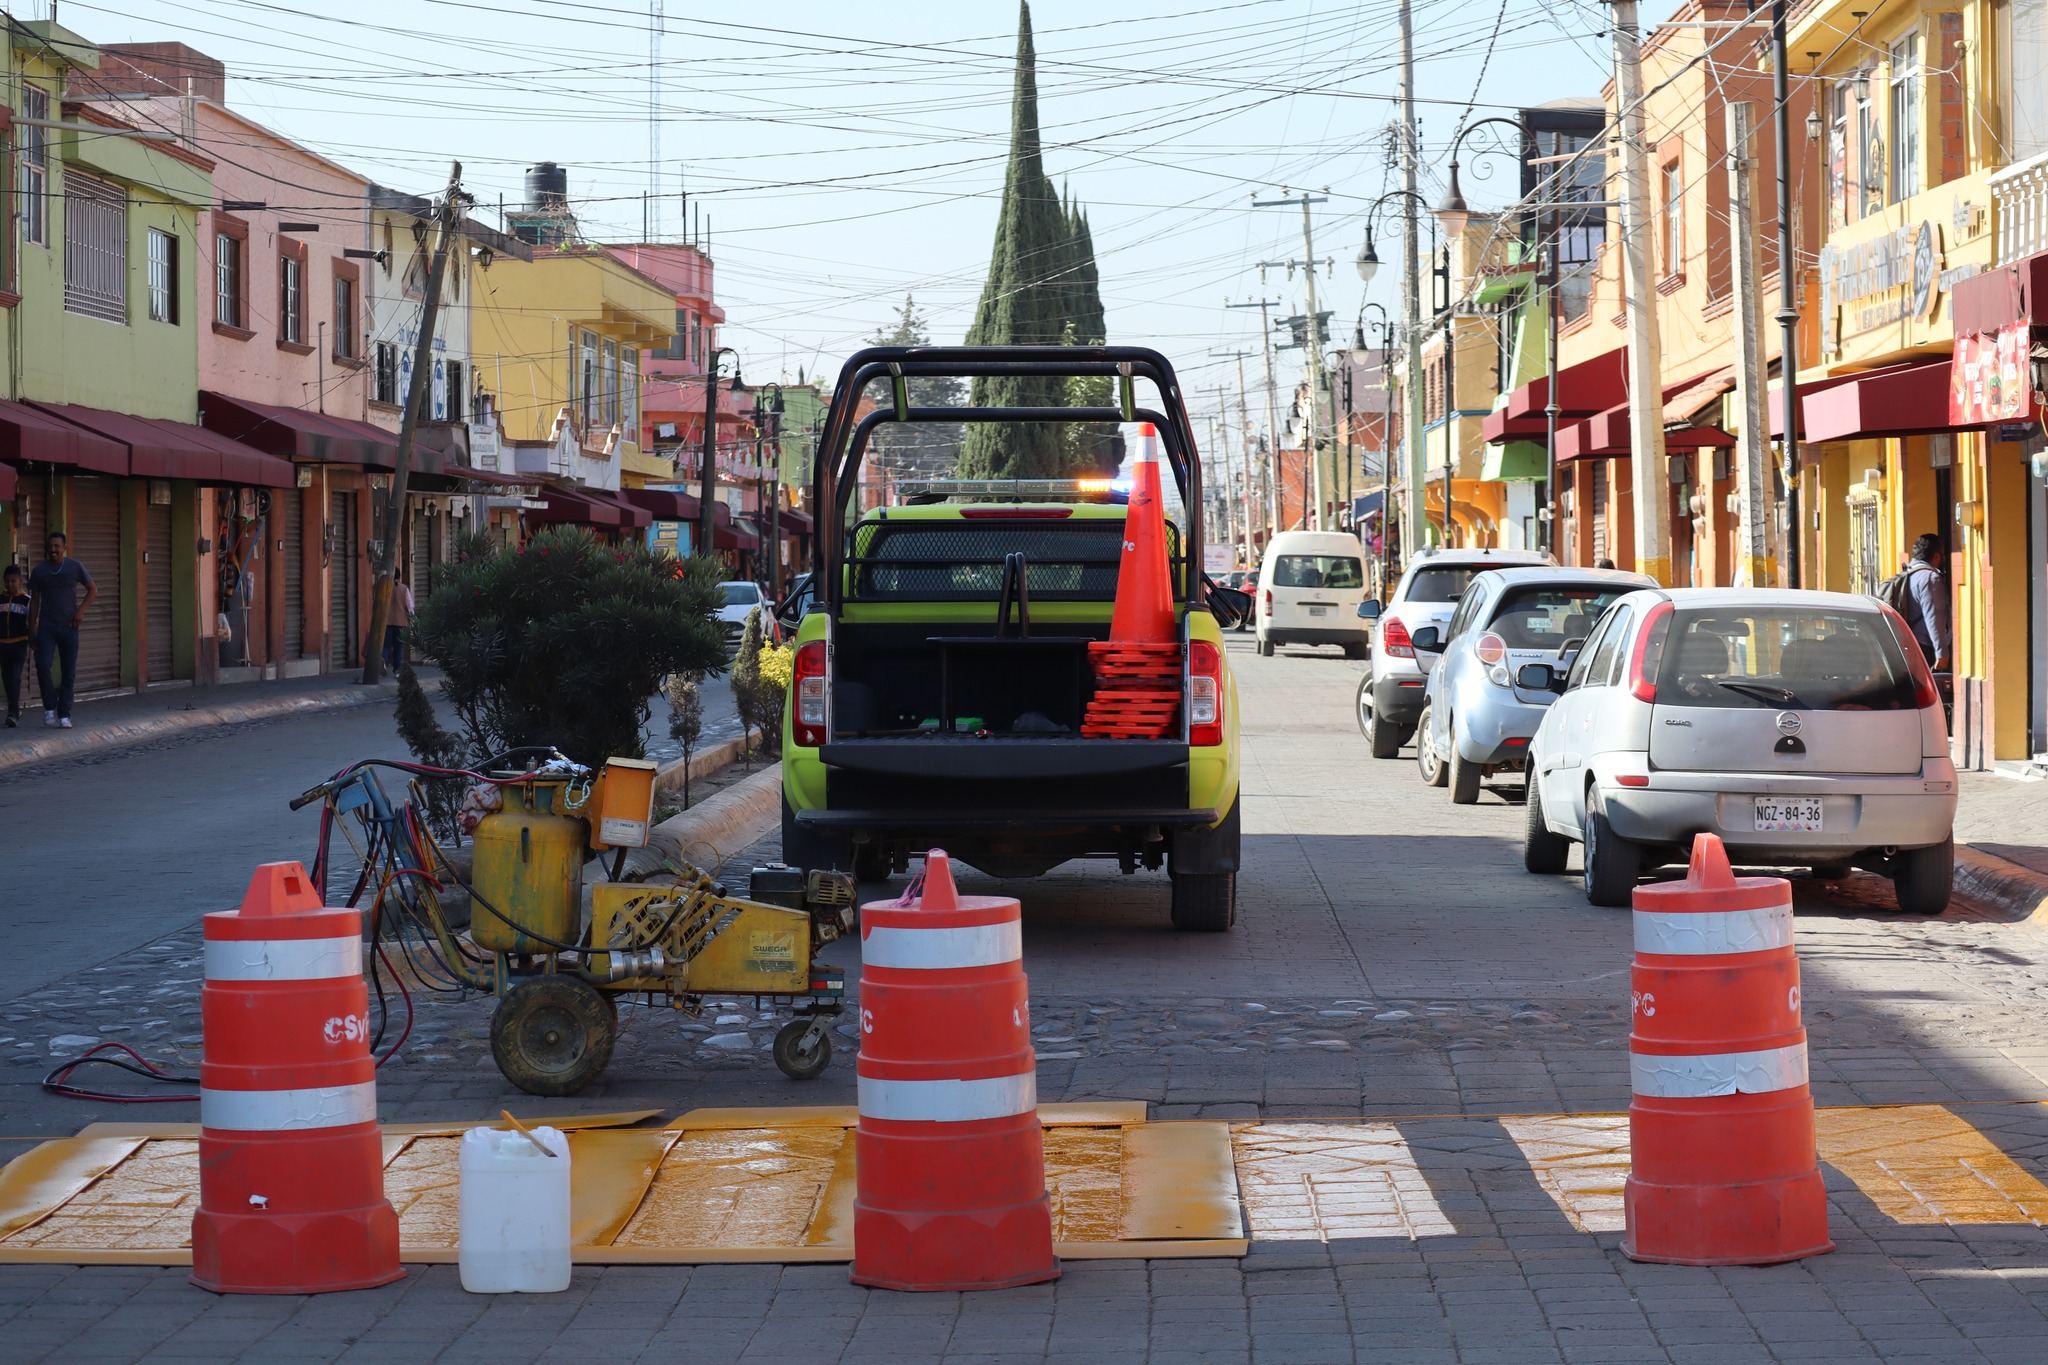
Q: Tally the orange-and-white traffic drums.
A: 3